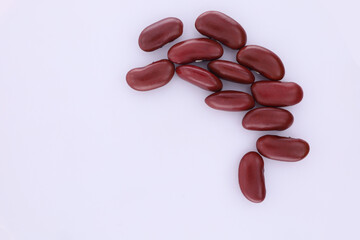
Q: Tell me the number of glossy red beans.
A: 12